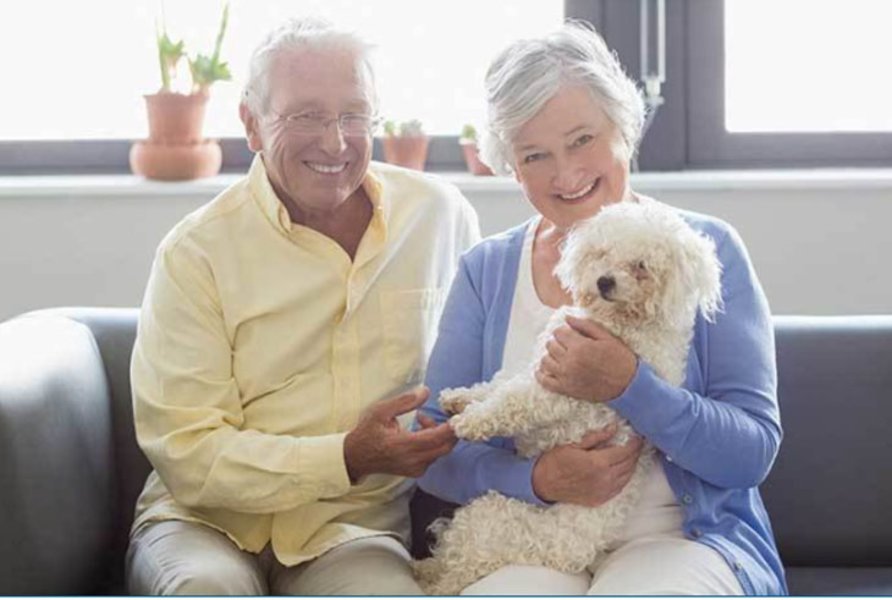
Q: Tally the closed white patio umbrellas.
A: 0